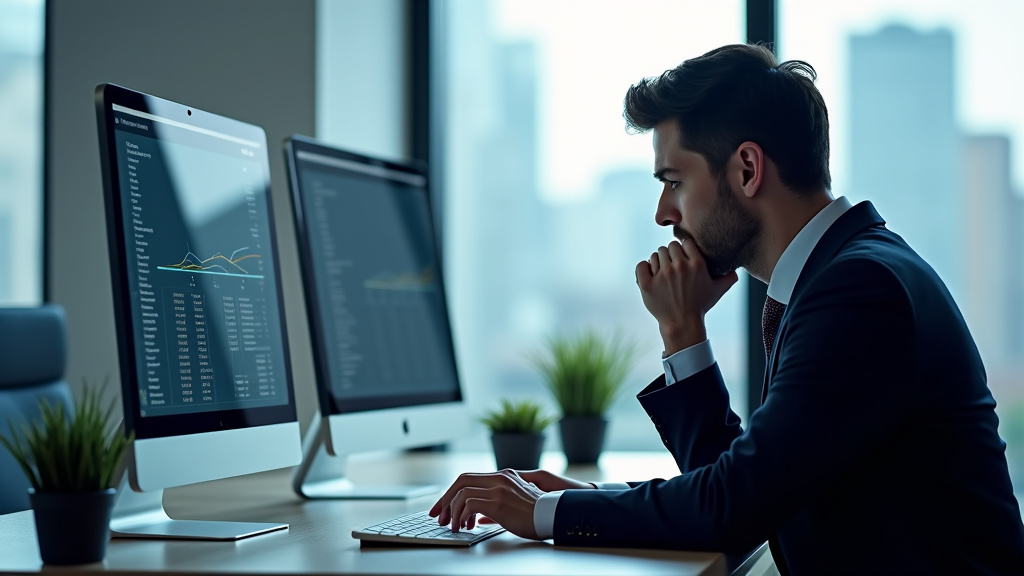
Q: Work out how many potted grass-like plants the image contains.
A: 3